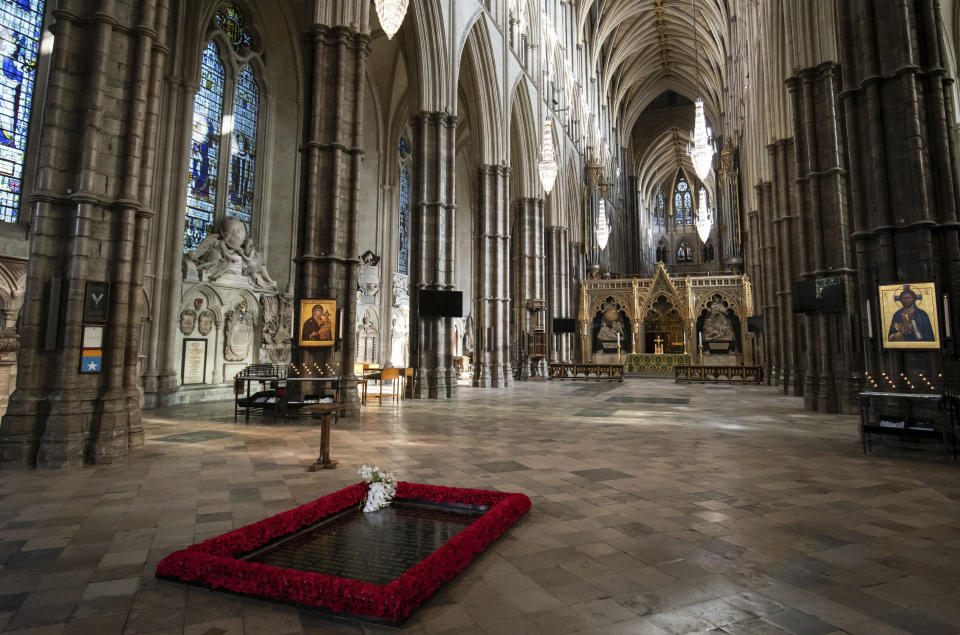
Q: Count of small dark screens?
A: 4